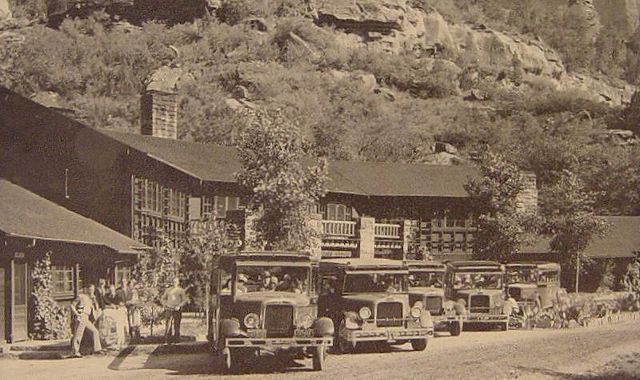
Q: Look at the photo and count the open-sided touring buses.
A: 5